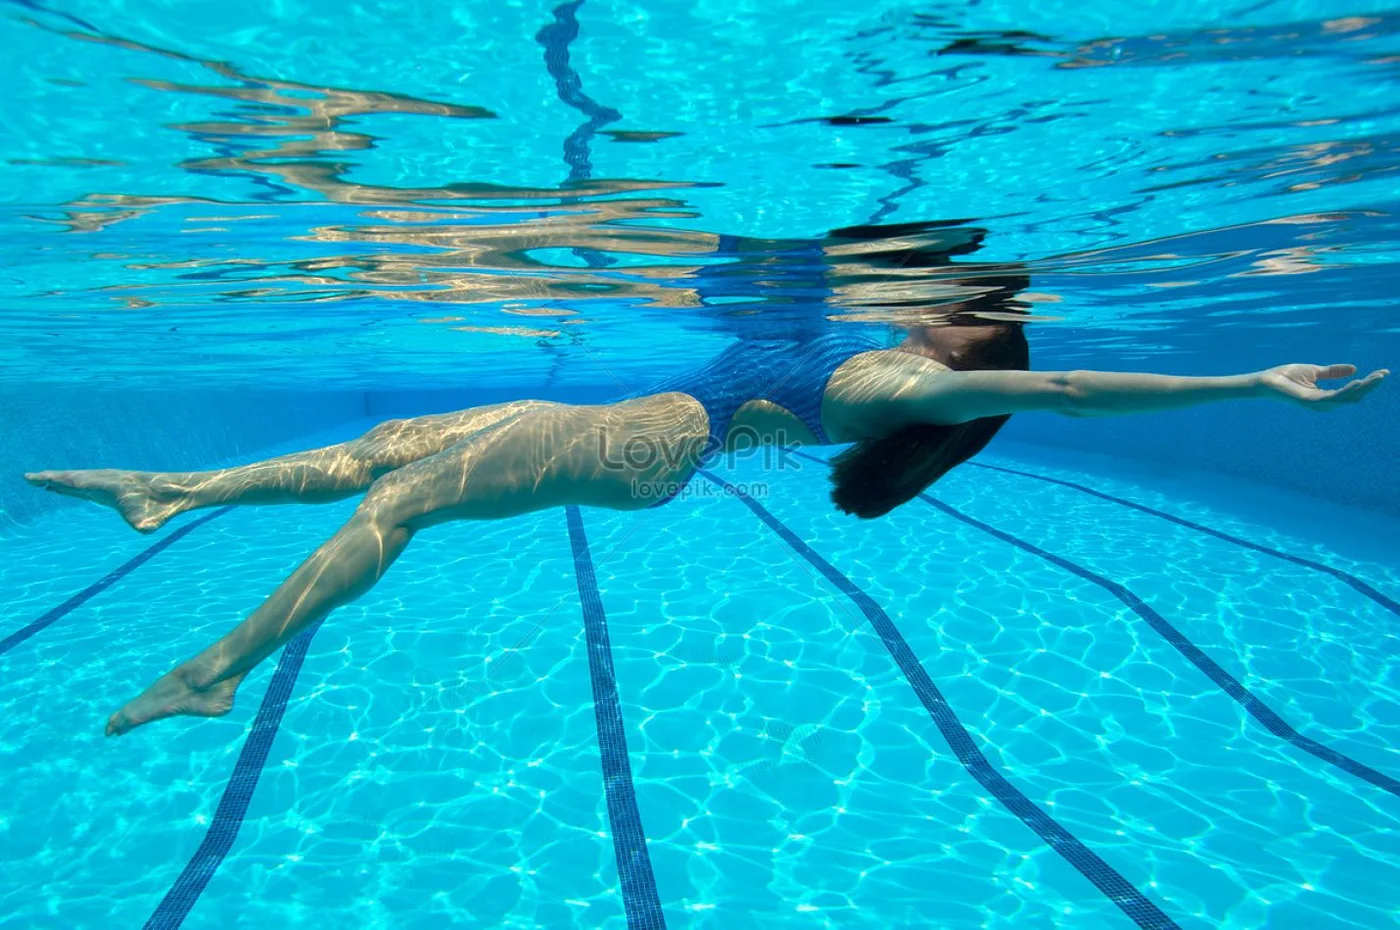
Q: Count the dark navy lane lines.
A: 6